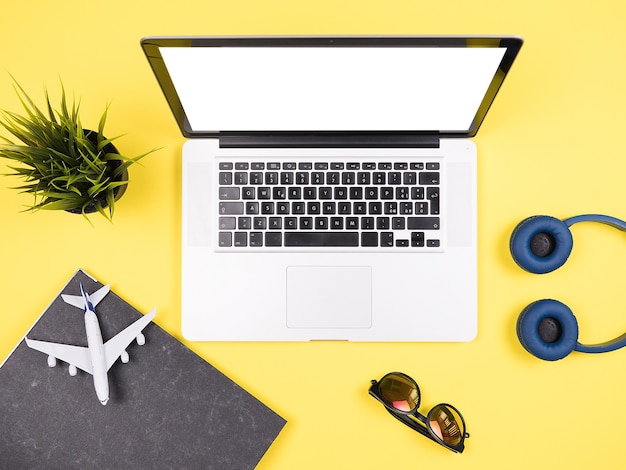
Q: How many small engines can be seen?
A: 4